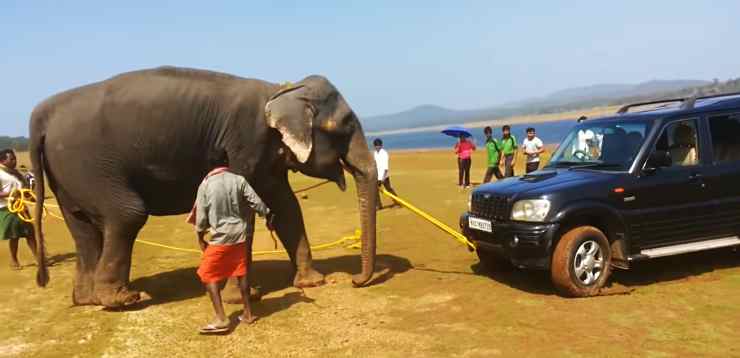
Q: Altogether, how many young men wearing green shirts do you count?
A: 2